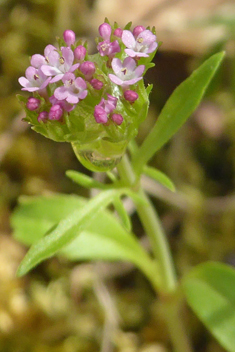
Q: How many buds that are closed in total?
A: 13